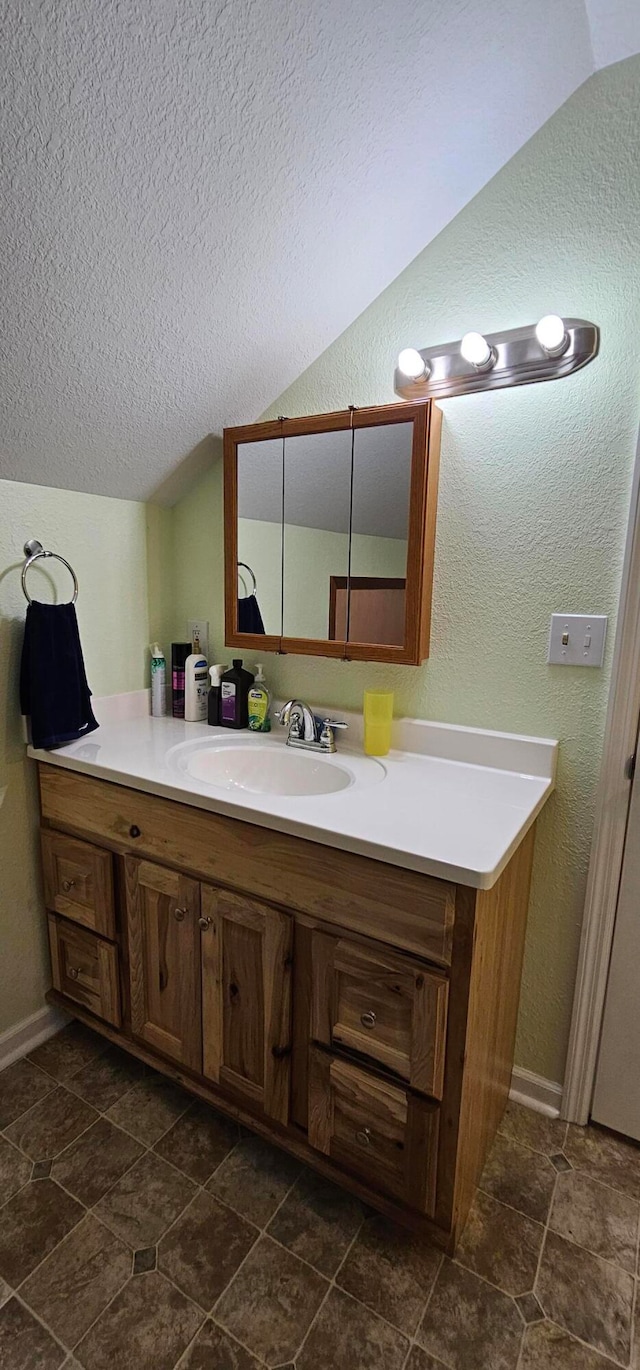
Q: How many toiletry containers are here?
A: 6